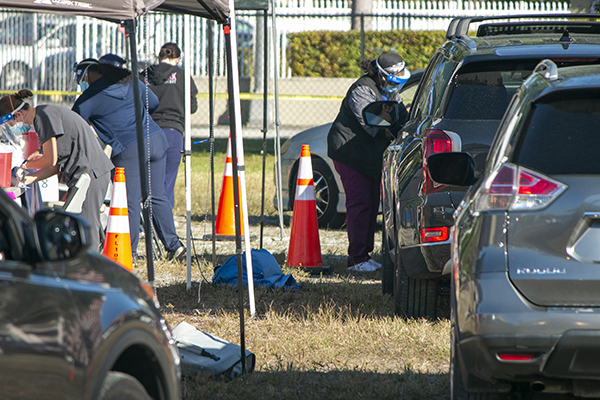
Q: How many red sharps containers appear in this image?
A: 2